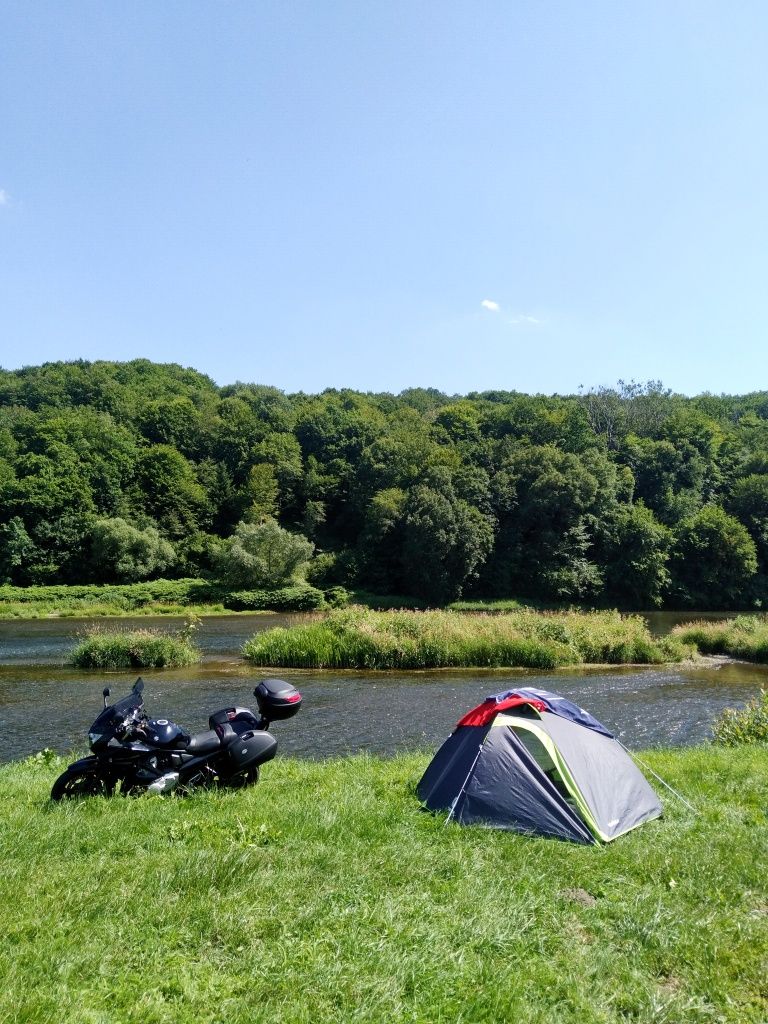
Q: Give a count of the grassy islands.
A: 3